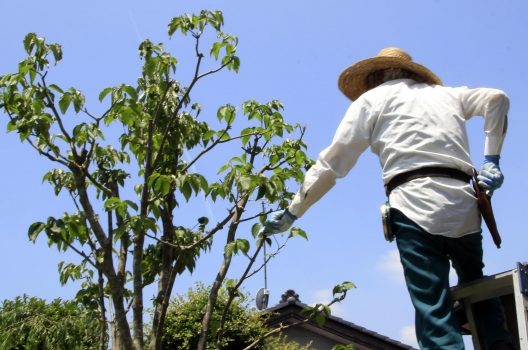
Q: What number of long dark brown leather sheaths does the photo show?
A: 1